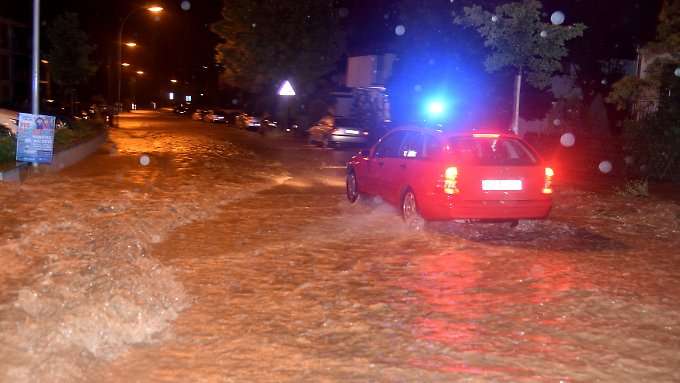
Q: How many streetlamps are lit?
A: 5